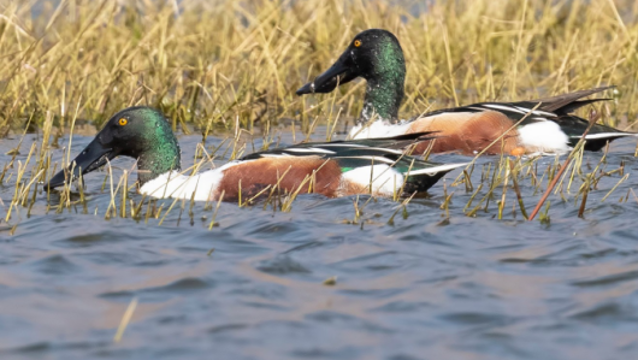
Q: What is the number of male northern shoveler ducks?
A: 2